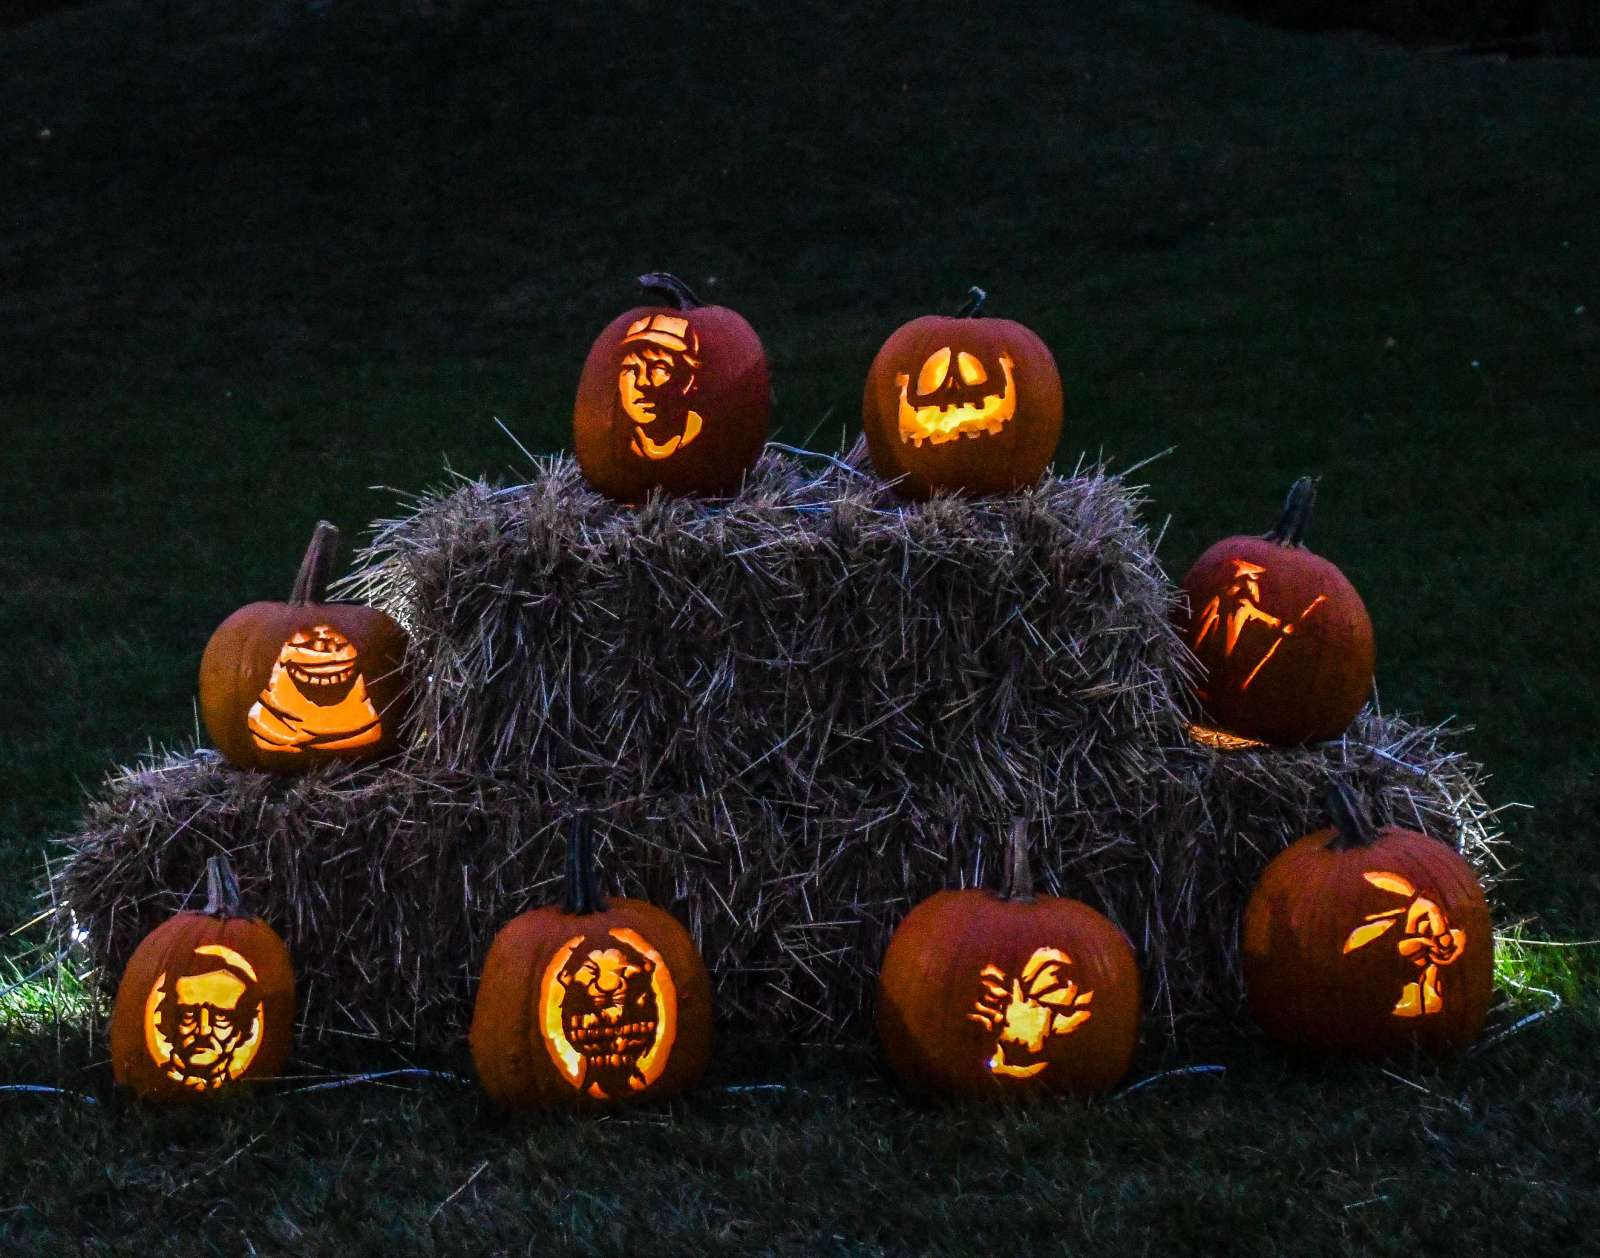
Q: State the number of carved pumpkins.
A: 8